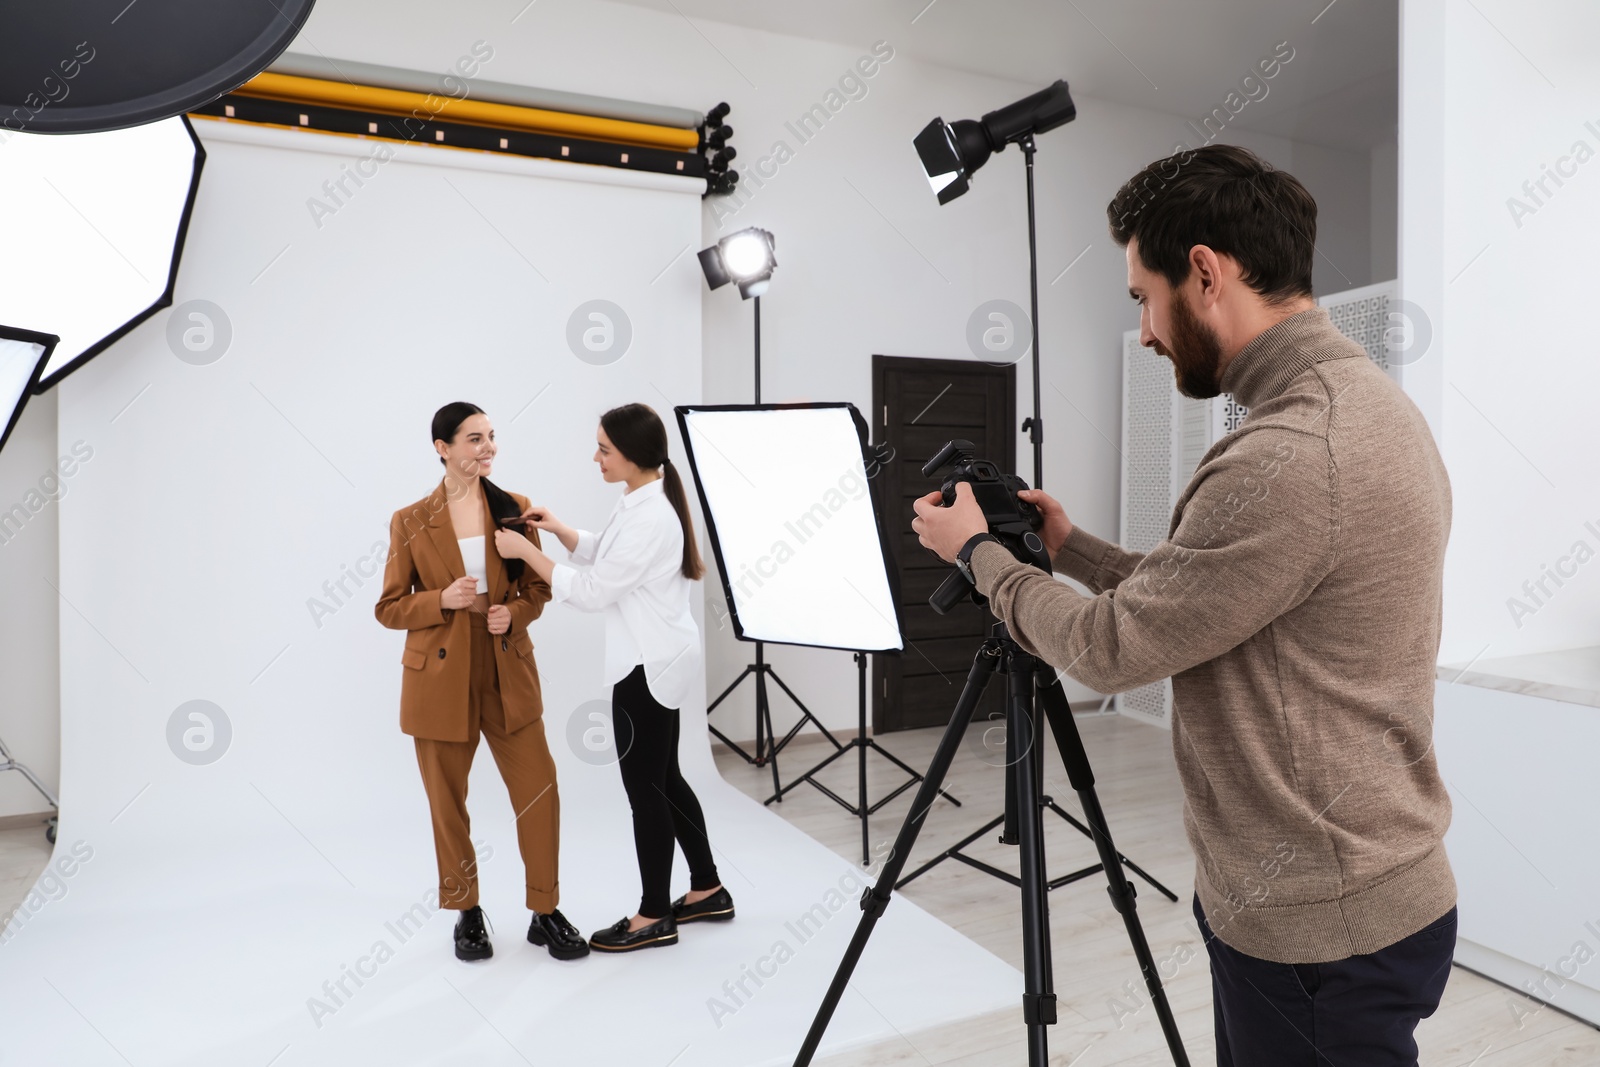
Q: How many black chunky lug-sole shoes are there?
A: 2